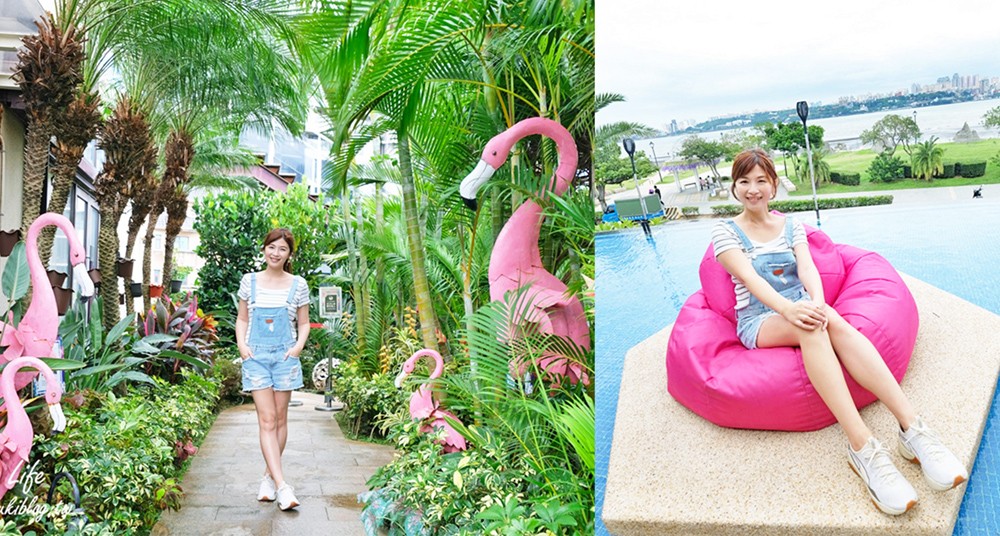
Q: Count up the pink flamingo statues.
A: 4